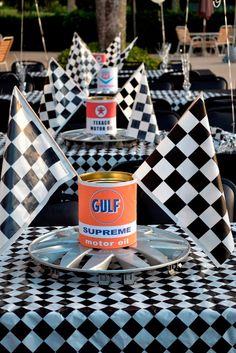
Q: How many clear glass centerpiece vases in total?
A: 0